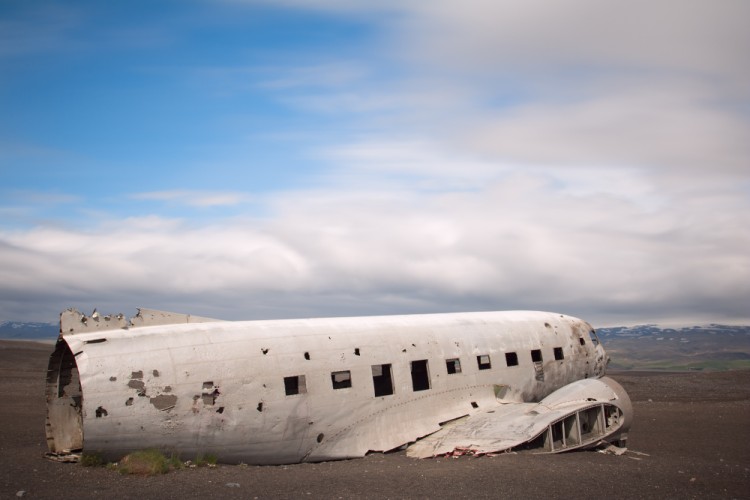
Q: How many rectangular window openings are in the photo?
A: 9